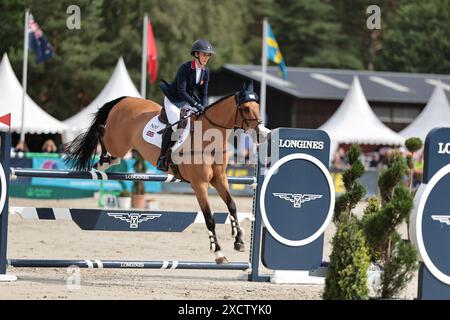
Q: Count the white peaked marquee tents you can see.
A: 4